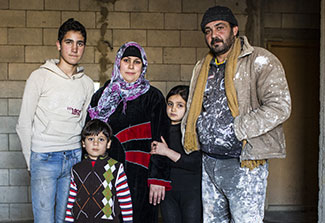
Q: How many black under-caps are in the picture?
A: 1